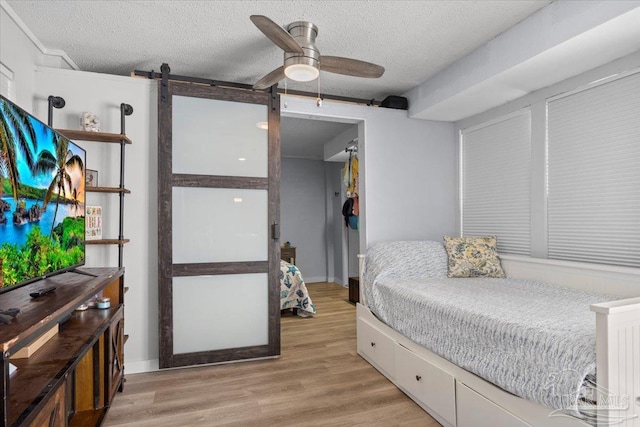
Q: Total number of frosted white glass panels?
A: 3